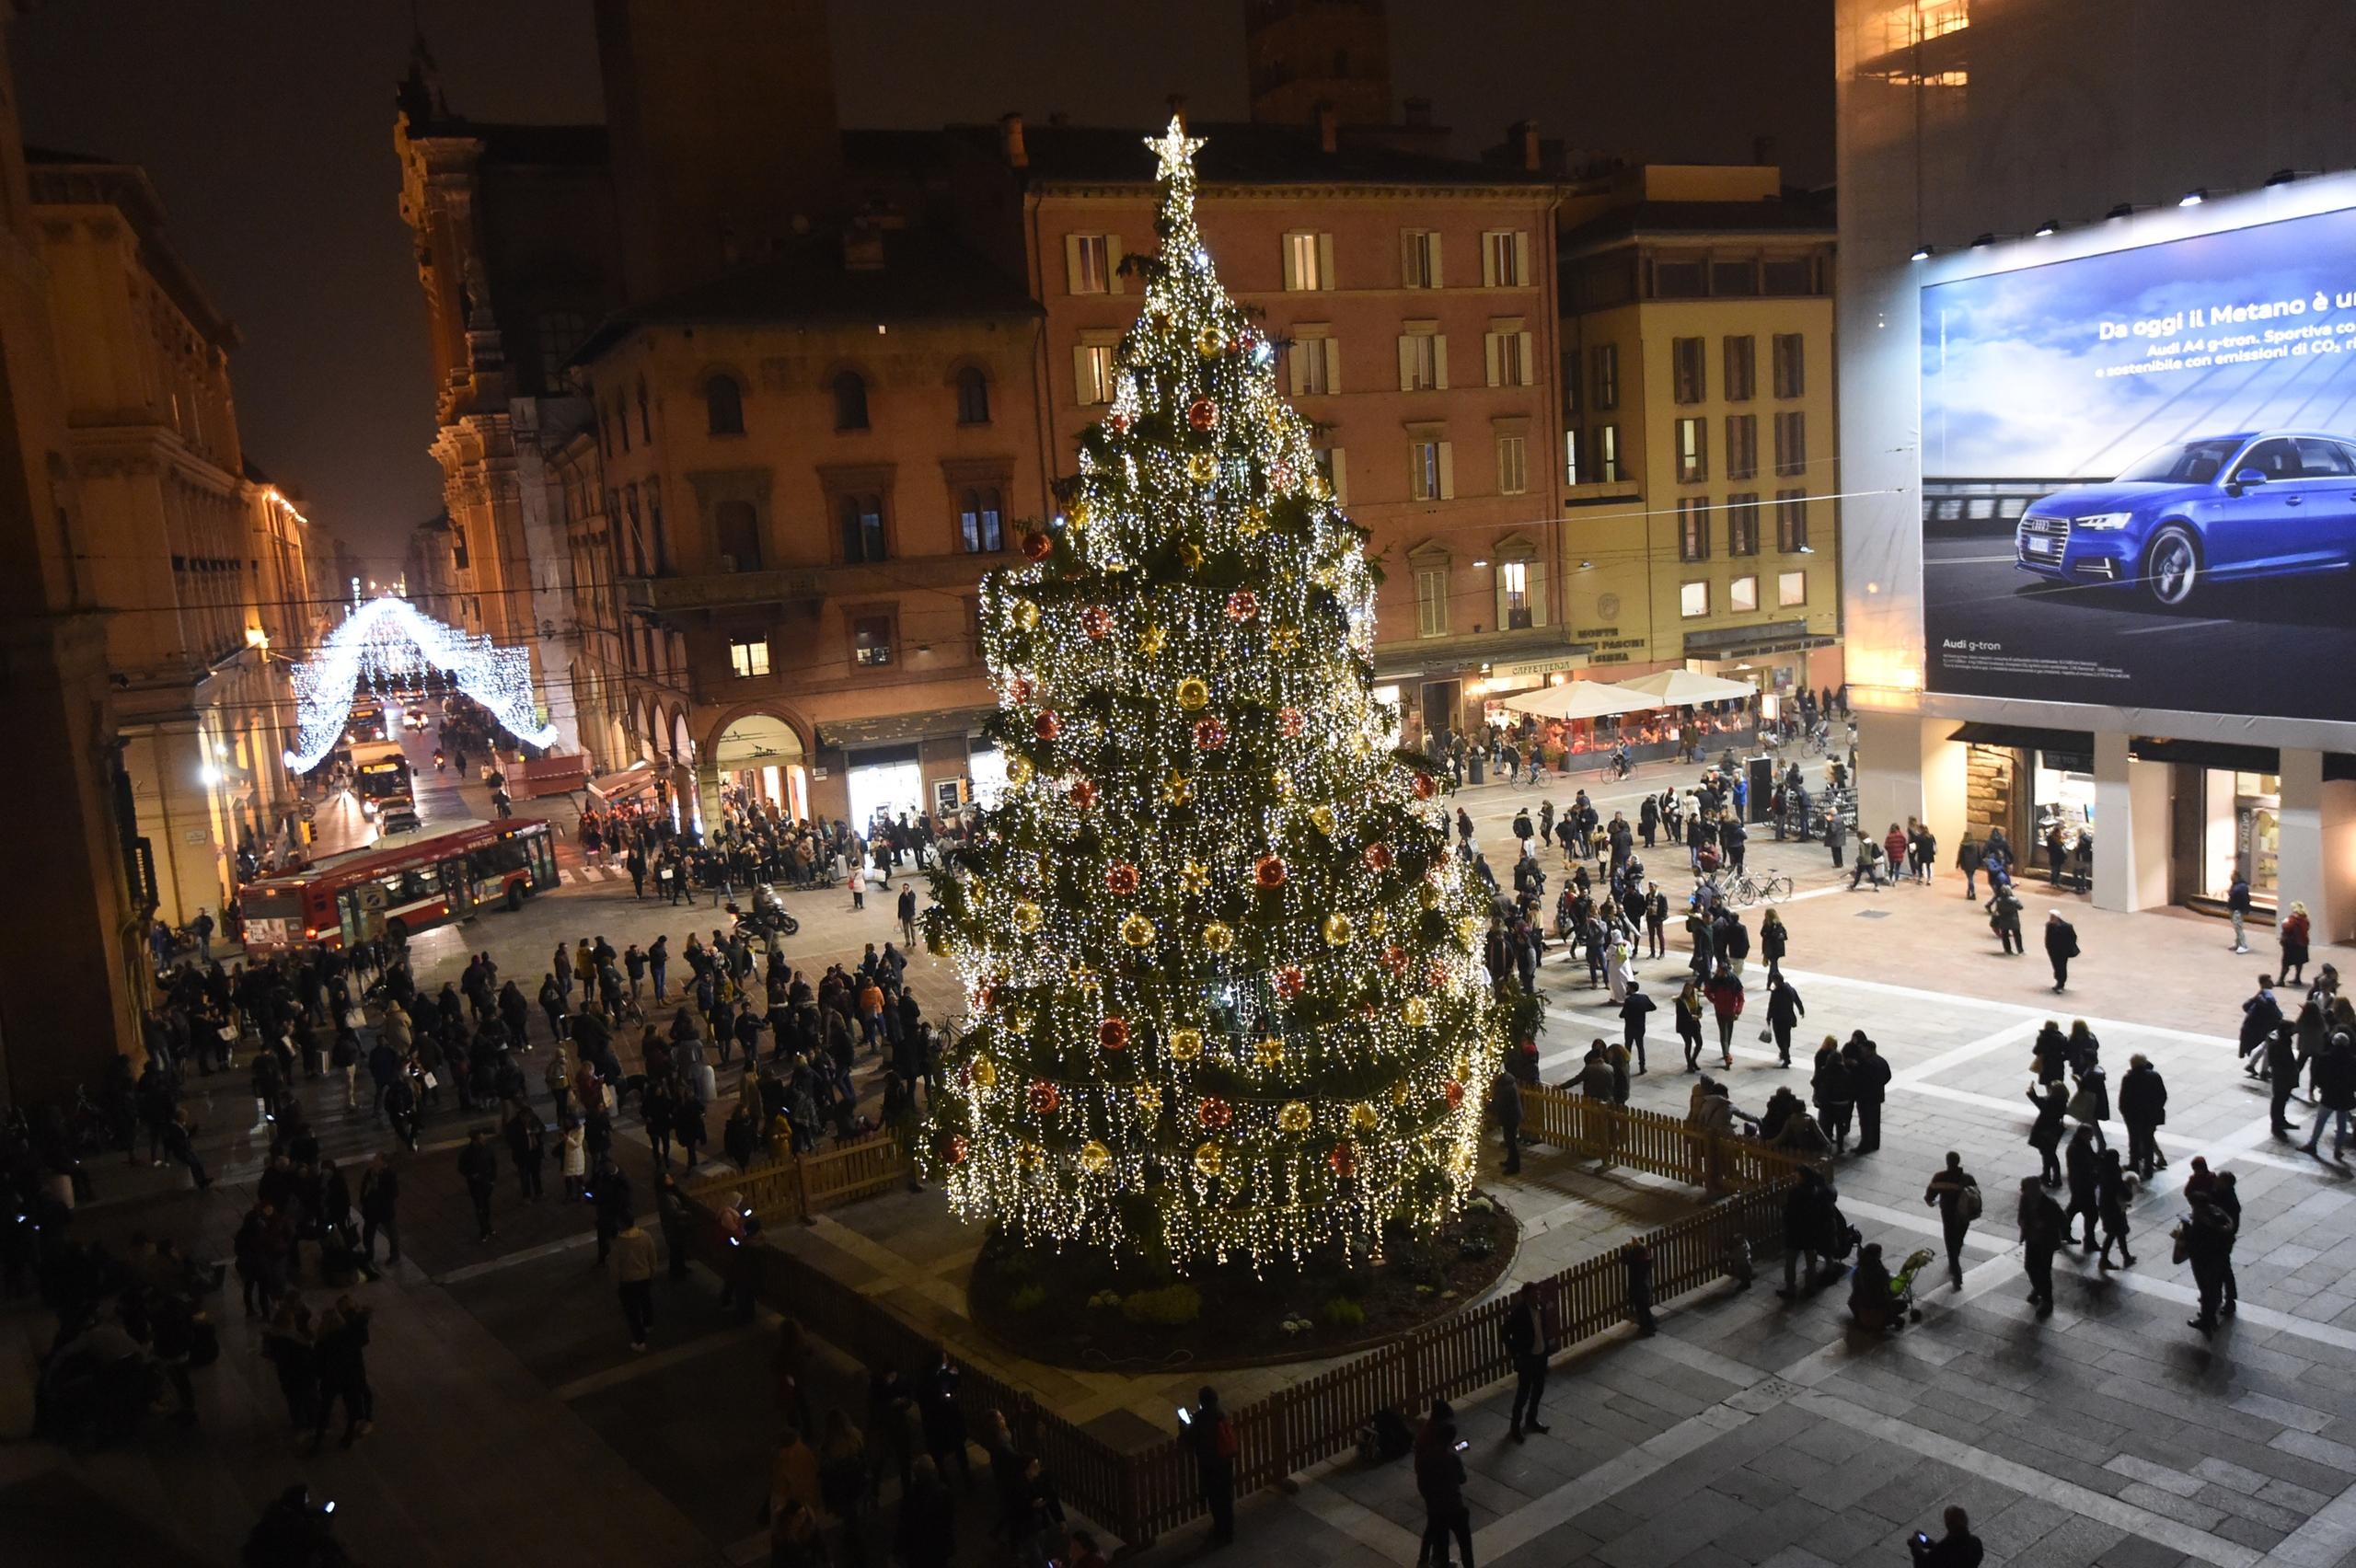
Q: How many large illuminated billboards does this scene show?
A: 1